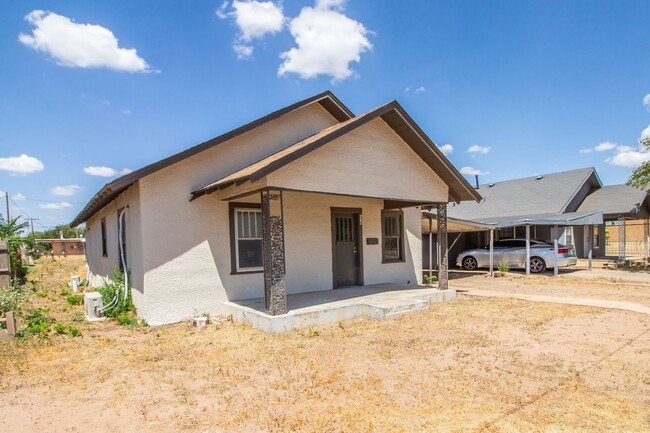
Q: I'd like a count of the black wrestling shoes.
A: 0